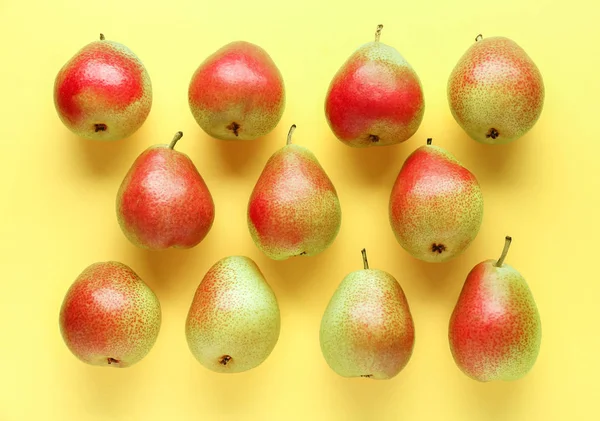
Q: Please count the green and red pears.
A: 11